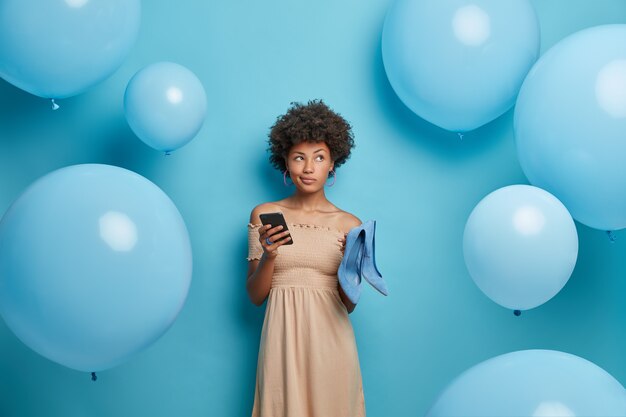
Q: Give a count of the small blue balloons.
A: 2